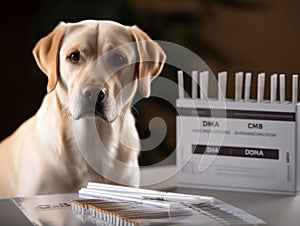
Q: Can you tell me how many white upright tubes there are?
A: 10